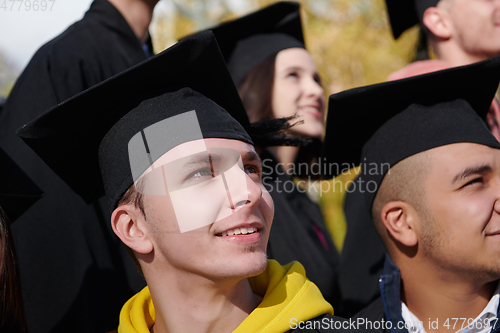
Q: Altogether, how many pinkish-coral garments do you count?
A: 1